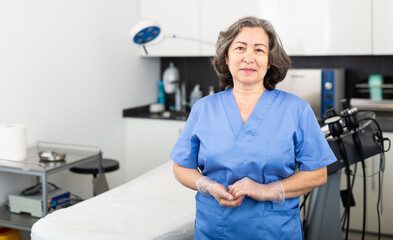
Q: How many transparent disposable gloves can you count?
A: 2